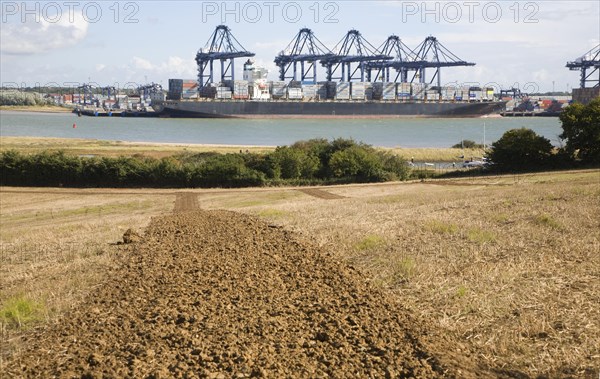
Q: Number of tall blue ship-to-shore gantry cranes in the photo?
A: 6